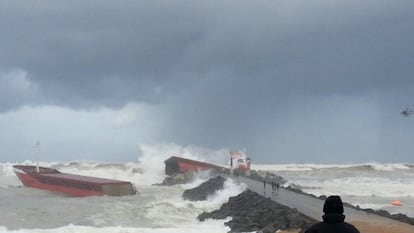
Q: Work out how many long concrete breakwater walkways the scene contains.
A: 1